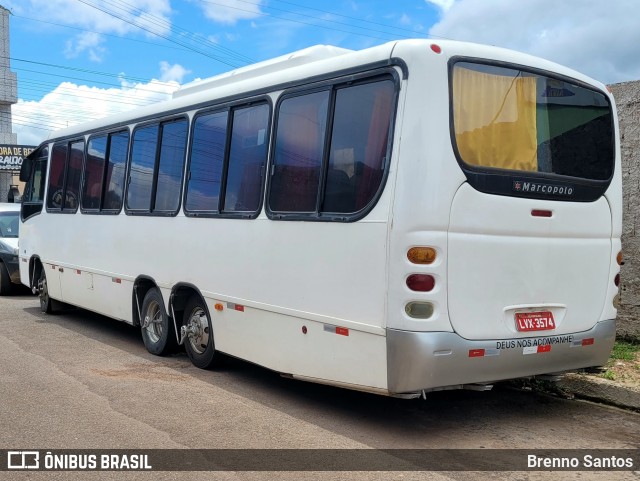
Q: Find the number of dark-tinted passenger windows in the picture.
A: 5